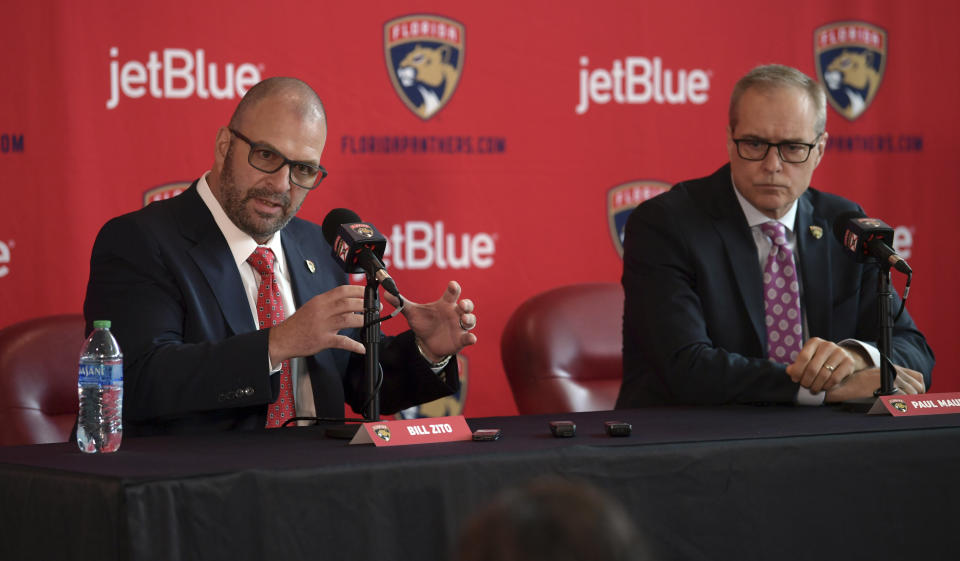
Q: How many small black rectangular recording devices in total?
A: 3